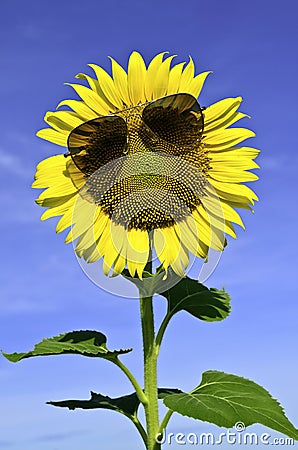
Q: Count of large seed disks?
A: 1